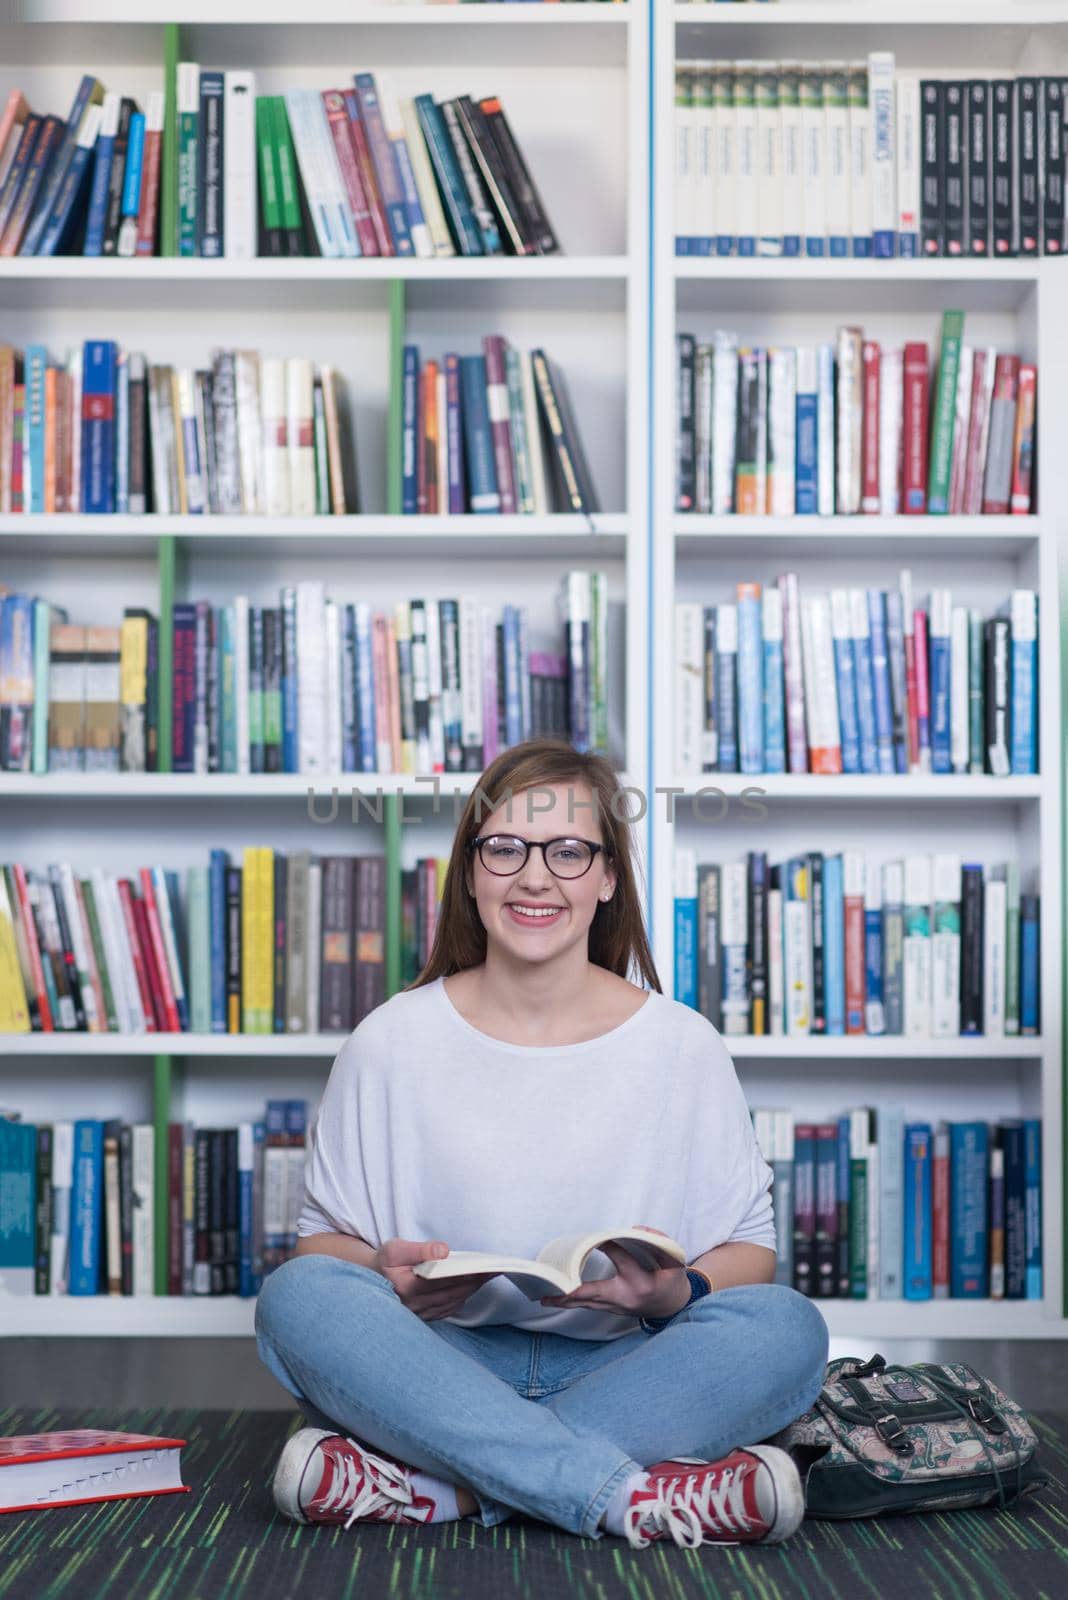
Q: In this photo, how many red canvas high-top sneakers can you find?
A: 2